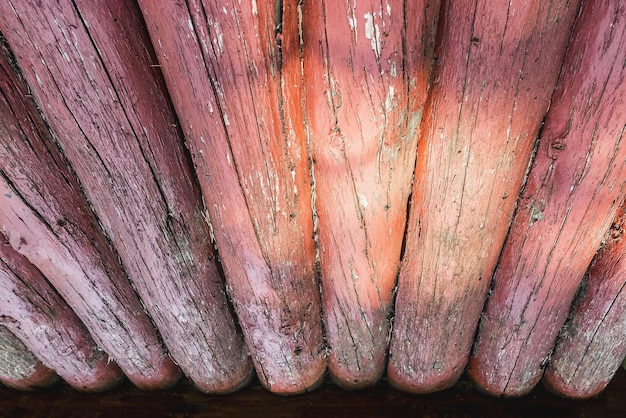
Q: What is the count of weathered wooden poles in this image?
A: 9